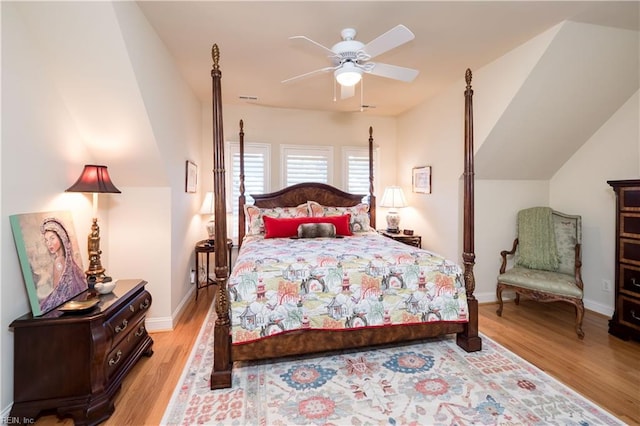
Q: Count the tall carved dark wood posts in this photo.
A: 4